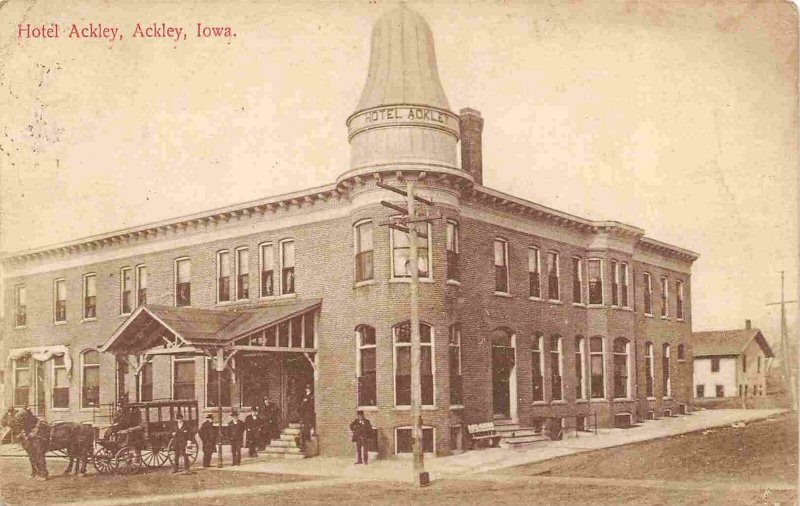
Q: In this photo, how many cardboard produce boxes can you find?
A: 0